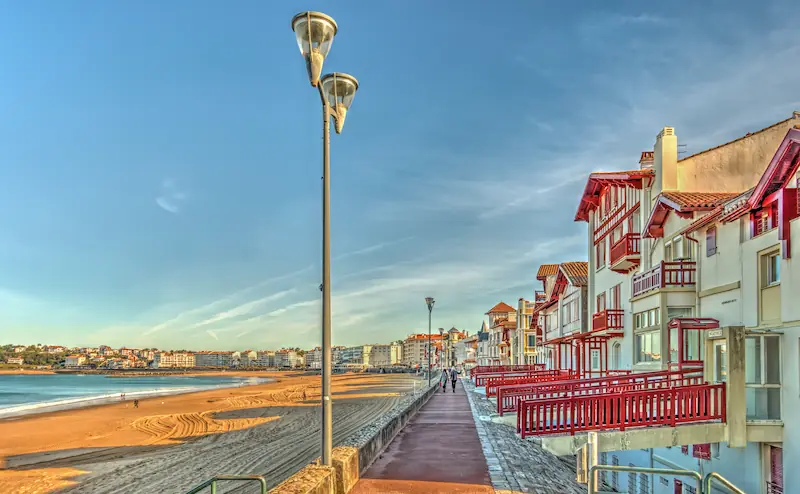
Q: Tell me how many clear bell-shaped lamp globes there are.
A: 2